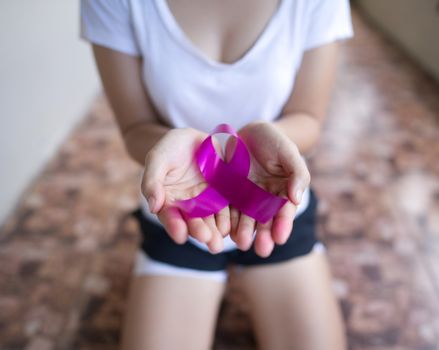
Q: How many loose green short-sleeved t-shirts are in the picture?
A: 0